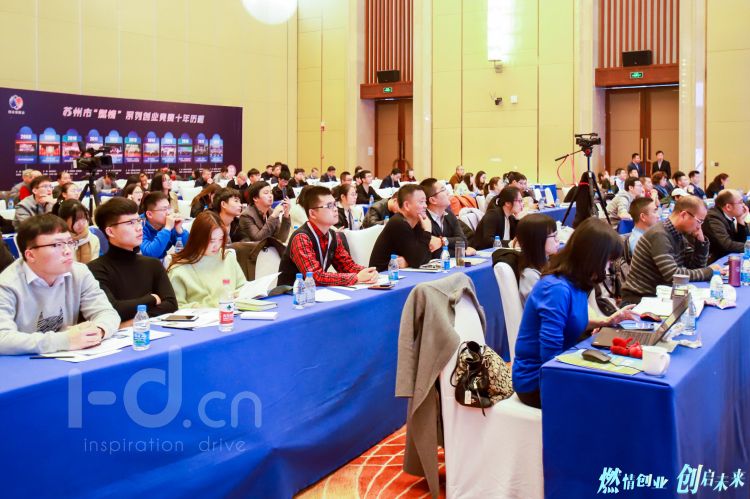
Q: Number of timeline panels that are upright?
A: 11